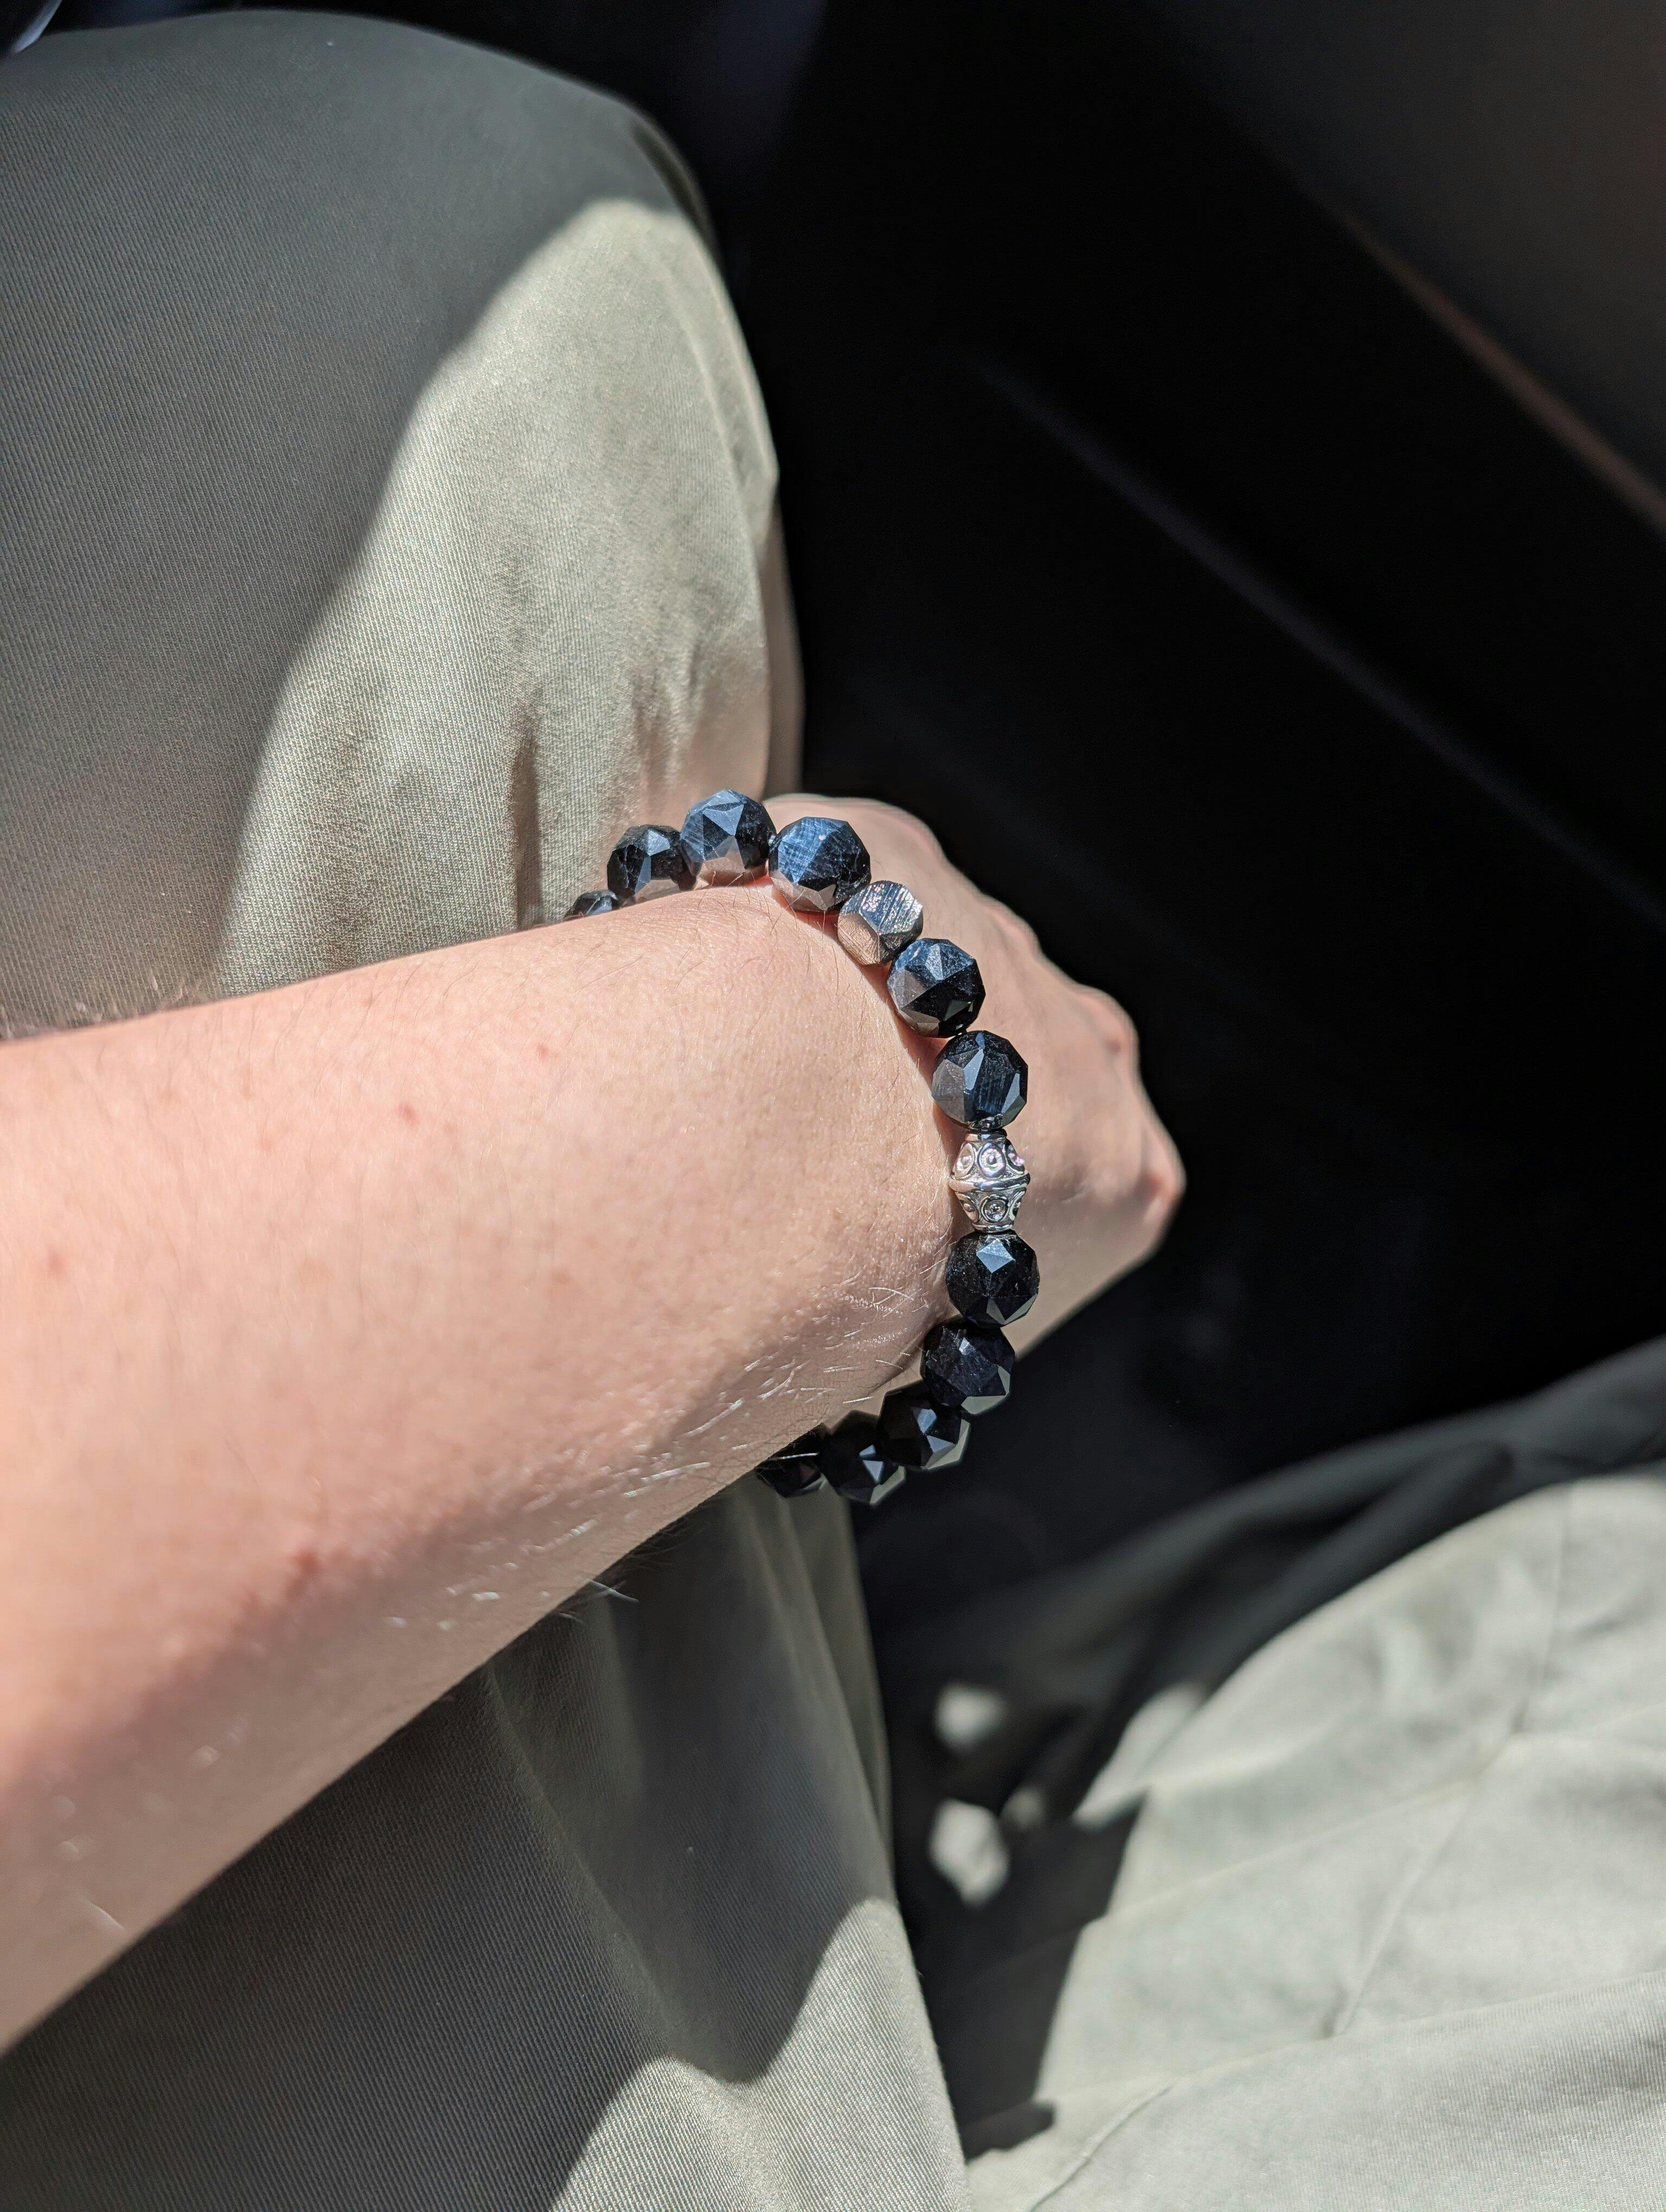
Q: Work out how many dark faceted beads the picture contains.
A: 11